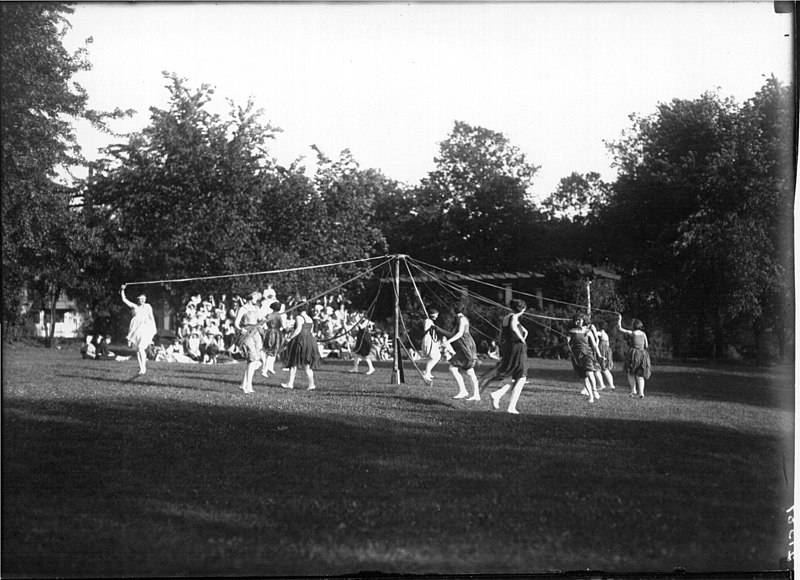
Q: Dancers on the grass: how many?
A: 11